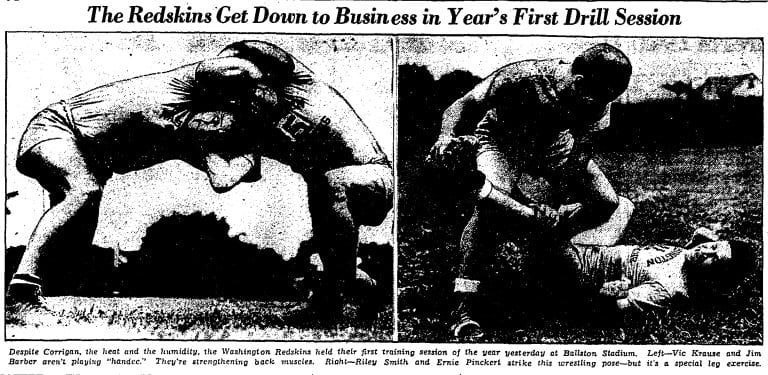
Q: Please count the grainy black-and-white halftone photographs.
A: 2